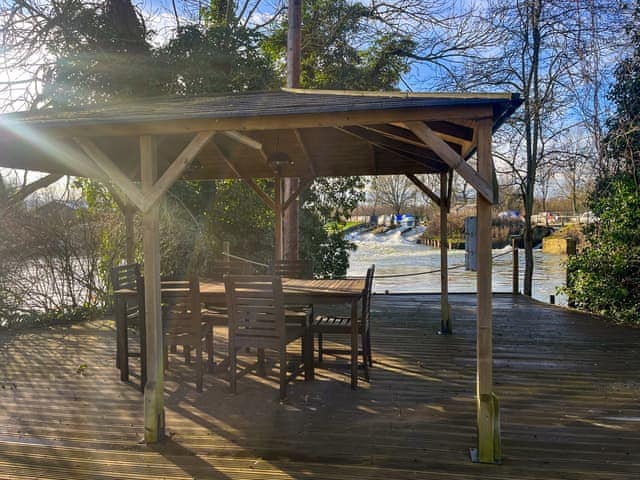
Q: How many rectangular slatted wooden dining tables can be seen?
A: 1